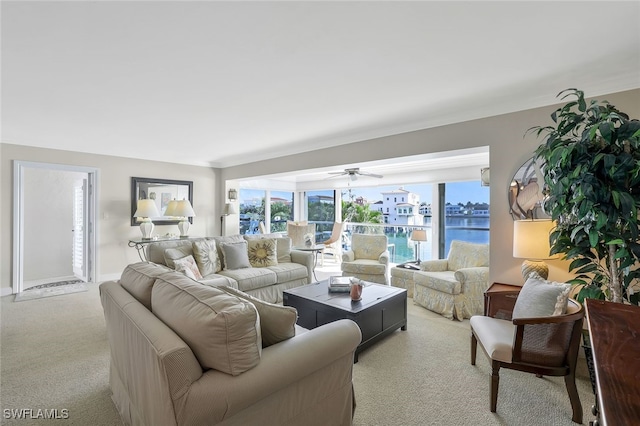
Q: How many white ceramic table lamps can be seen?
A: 2